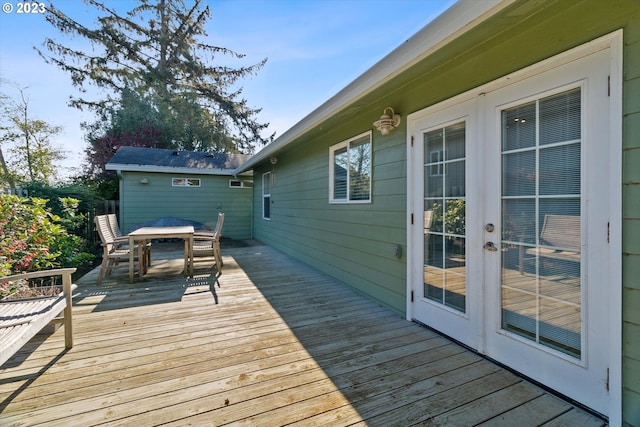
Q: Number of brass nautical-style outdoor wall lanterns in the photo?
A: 1